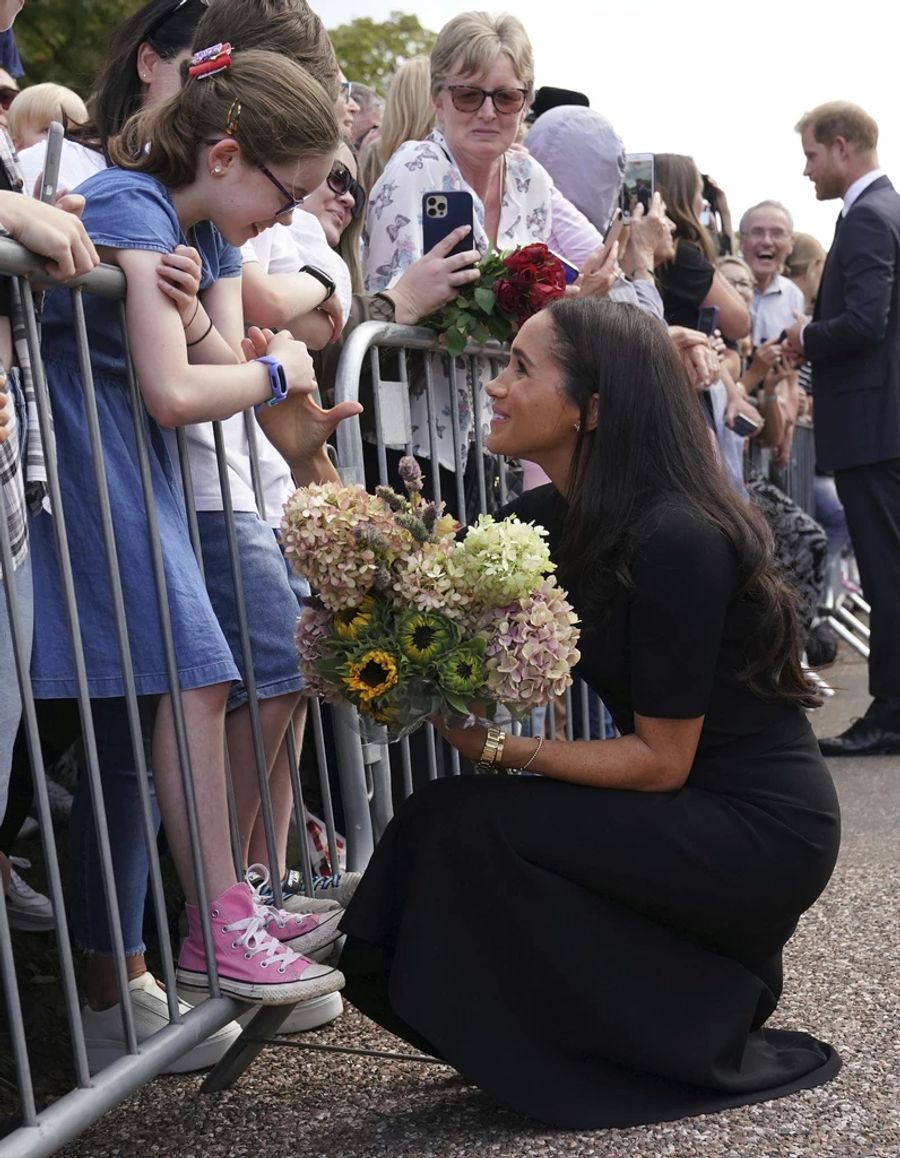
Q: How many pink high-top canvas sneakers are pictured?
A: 2